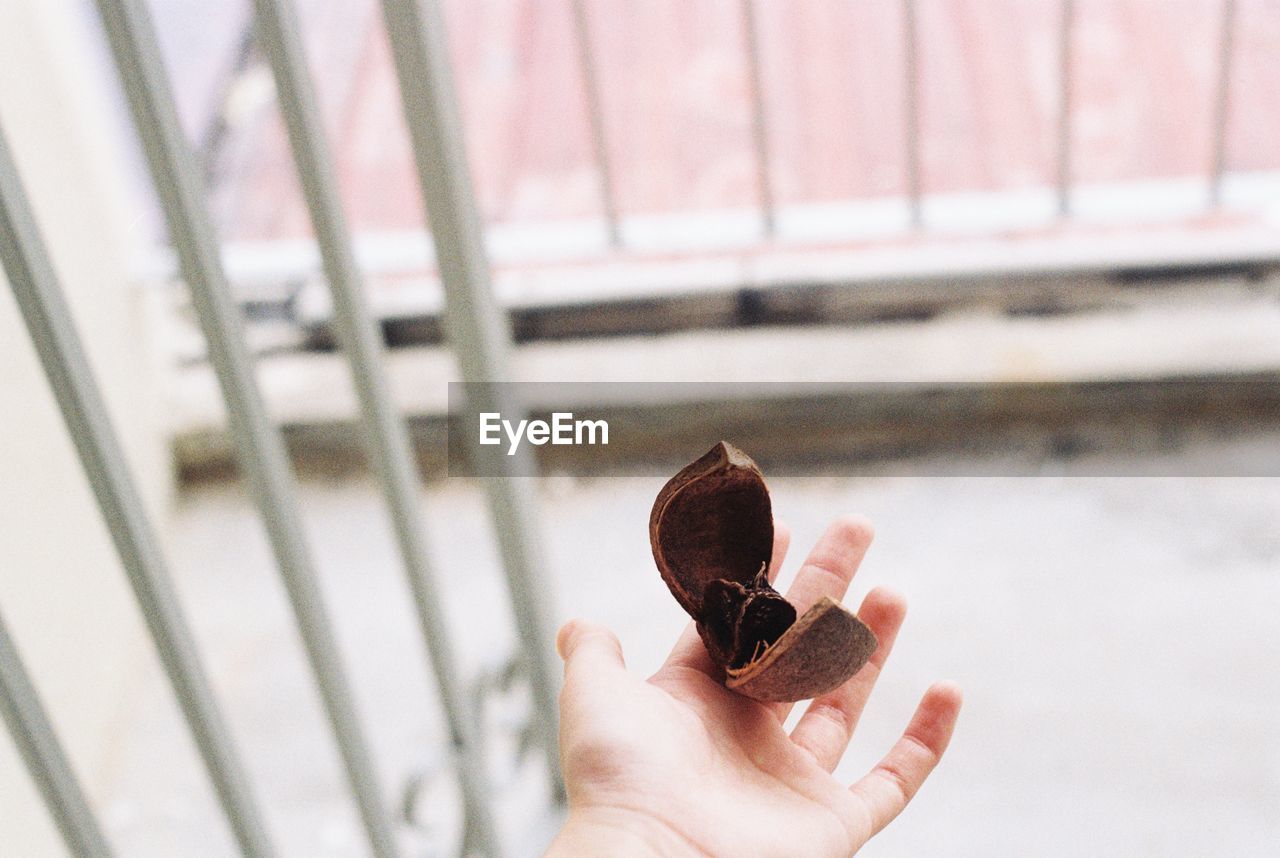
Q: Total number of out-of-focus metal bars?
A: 10